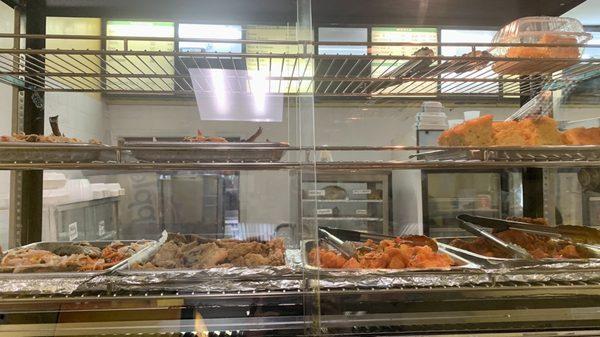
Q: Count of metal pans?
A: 7